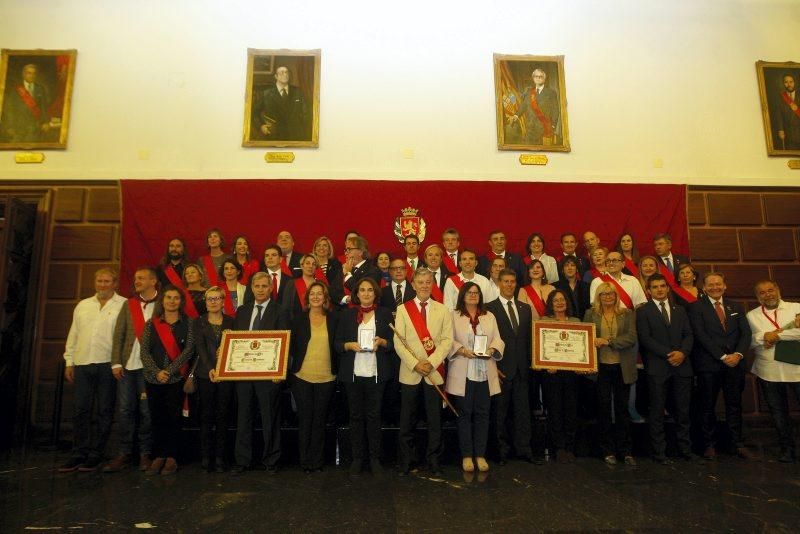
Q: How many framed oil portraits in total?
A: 4